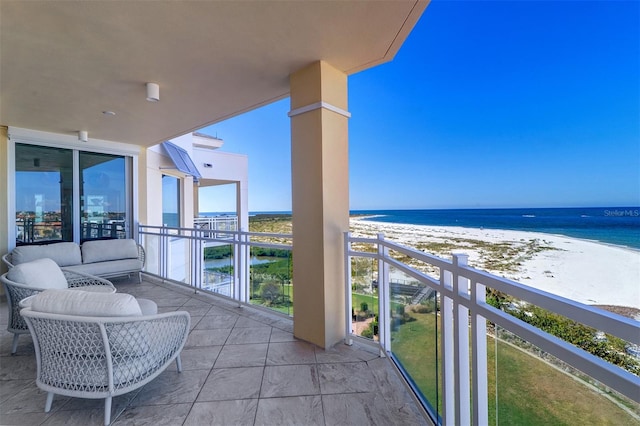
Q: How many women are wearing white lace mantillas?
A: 0